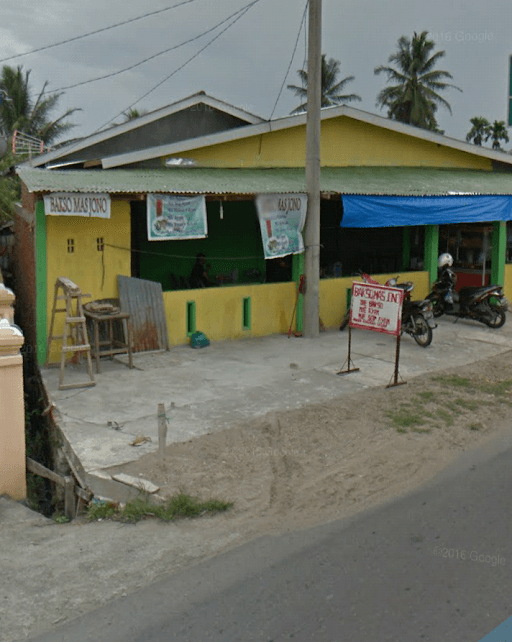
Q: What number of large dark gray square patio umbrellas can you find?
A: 0